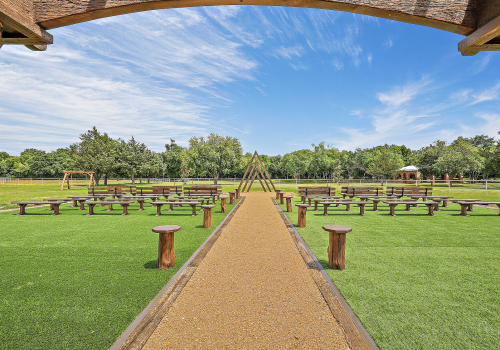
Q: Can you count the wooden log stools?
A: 10